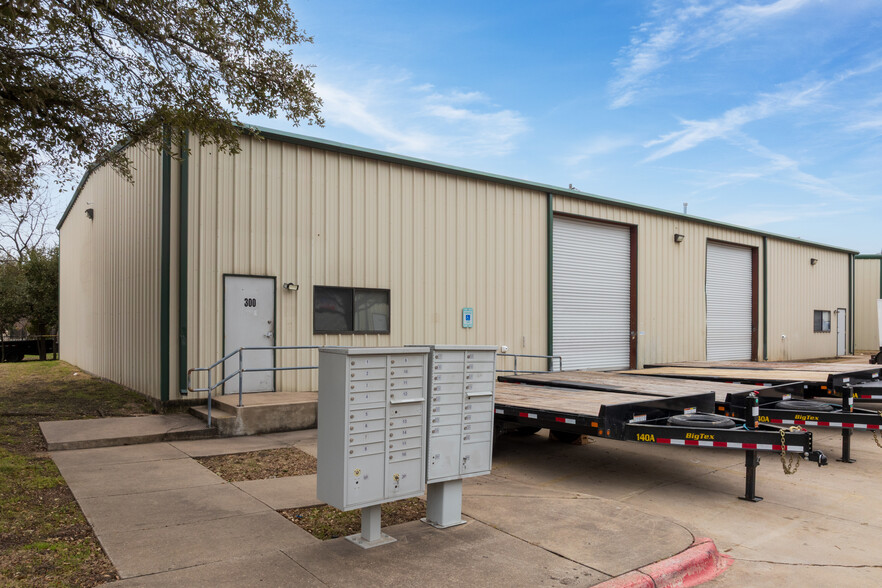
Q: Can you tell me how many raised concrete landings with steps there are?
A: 1